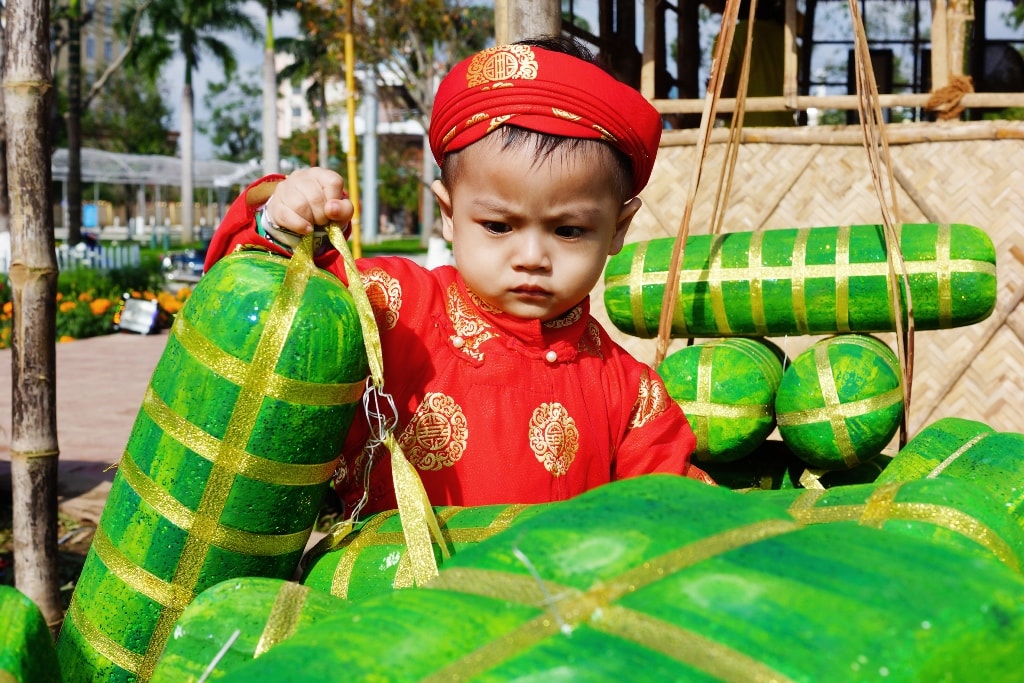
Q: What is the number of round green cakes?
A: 2